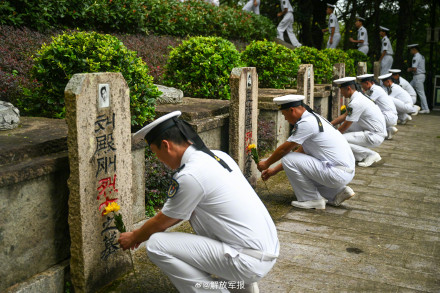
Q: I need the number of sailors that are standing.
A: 6